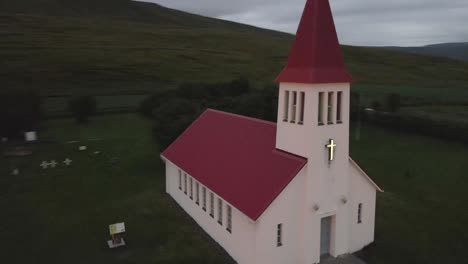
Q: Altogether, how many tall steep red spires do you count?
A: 1